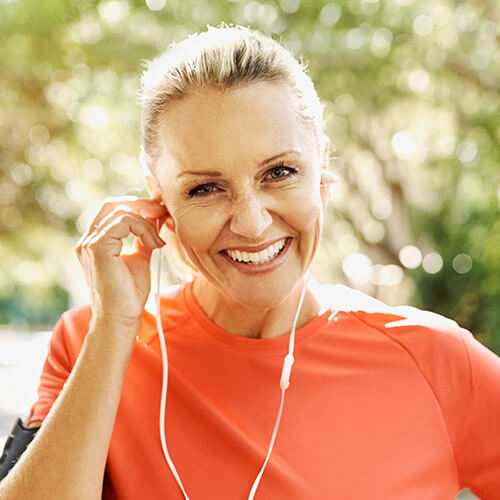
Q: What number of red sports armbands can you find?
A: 0